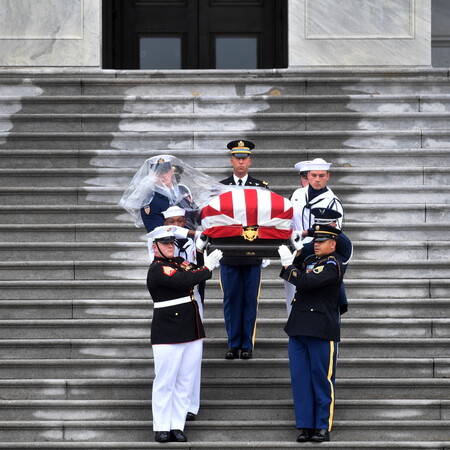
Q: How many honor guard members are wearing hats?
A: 9